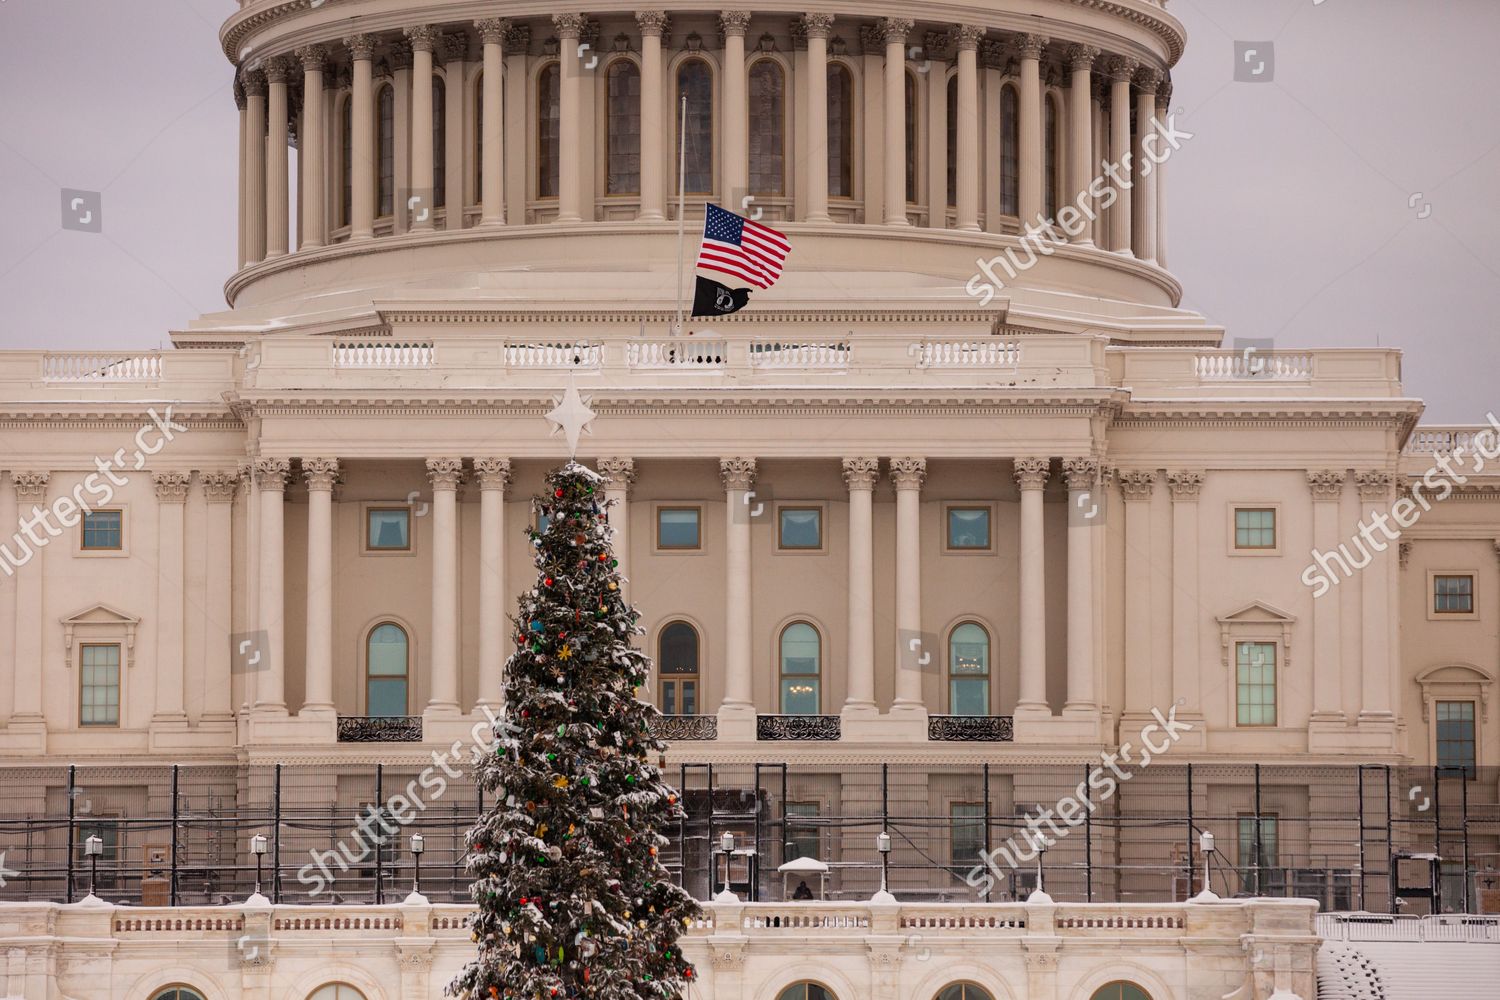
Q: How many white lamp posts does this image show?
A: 7